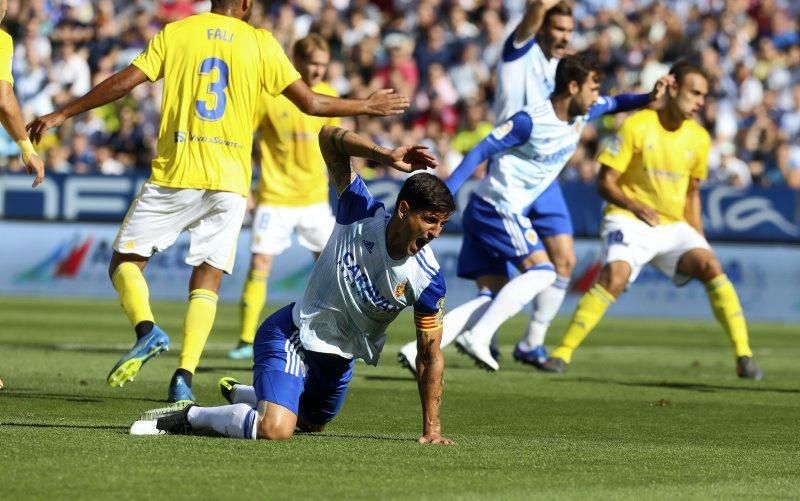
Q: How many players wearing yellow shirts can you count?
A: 4